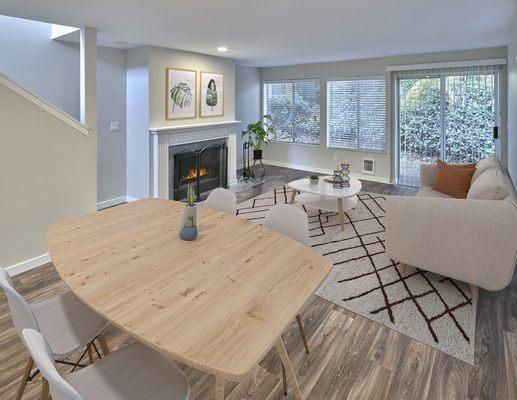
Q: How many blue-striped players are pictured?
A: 0